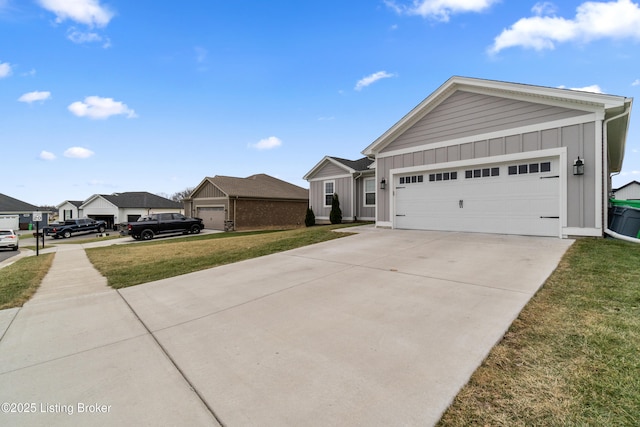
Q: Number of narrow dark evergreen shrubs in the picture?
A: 2